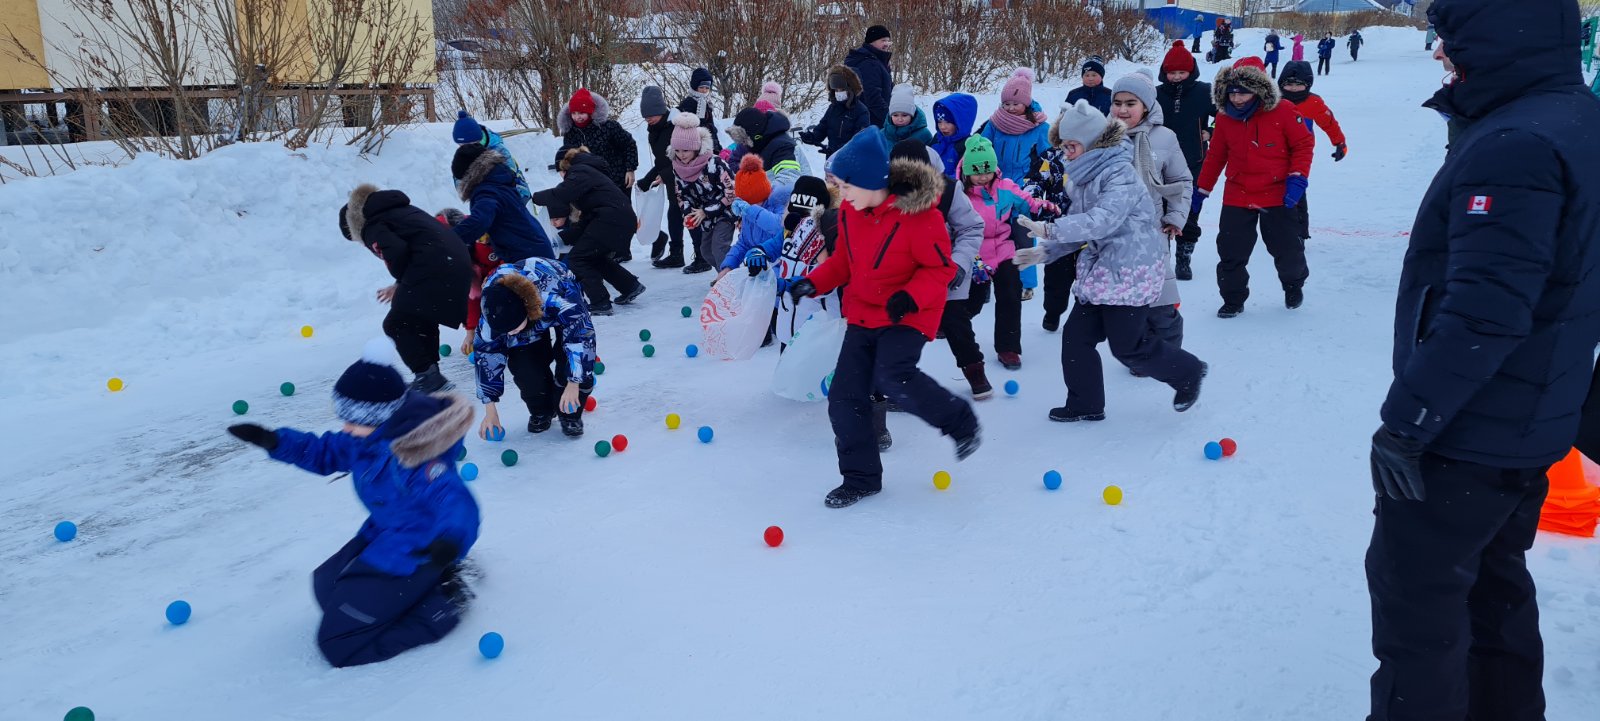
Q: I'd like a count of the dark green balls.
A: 11